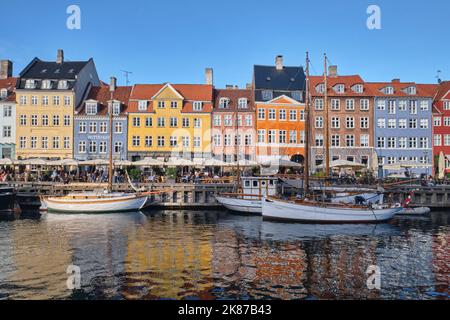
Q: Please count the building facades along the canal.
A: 9